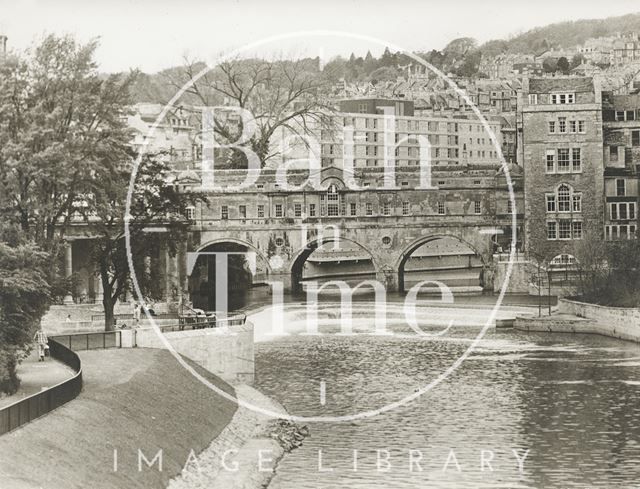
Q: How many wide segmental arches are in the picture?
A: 3